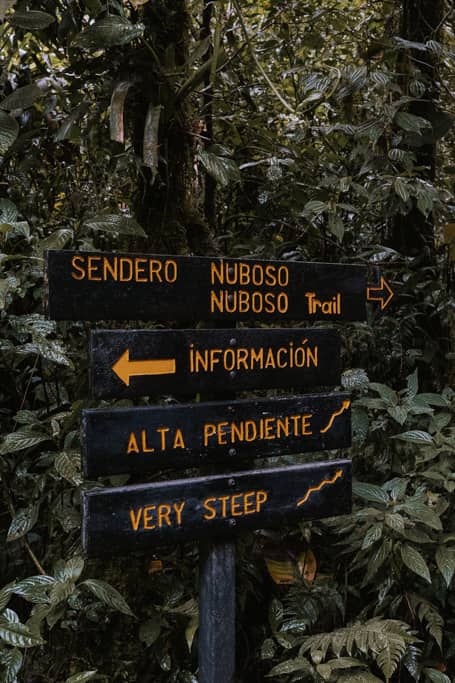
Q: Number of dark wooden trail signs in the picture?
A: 4